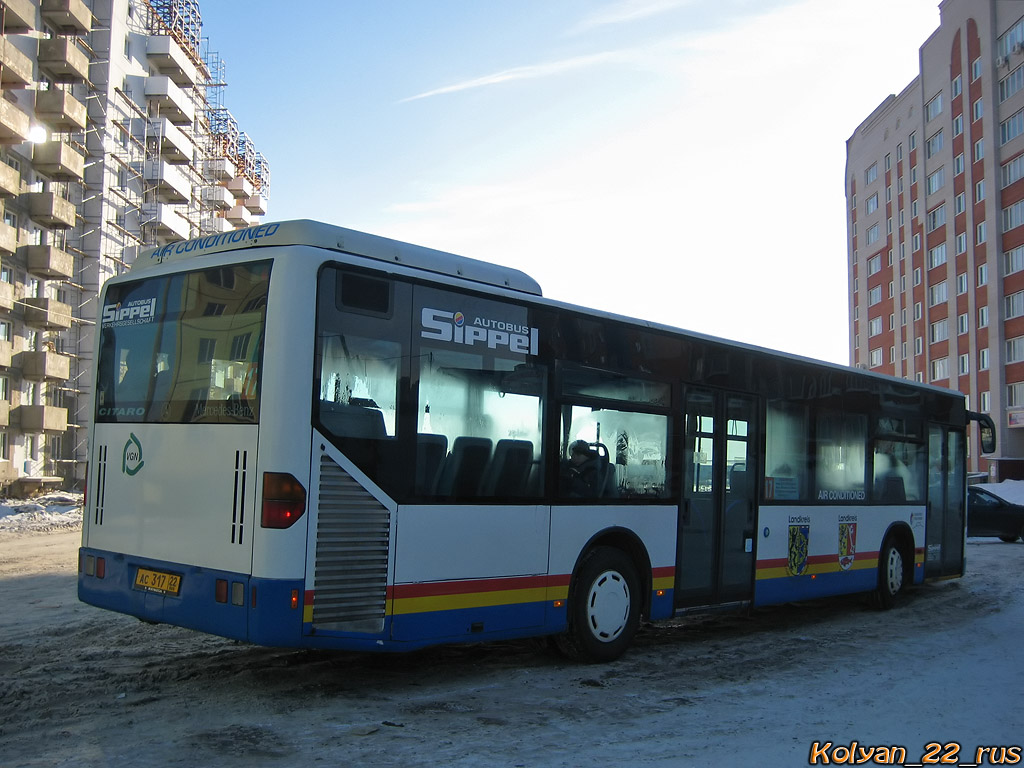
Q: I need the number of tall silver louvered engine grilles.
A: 1